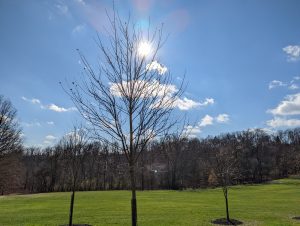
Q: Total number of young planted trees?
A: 3